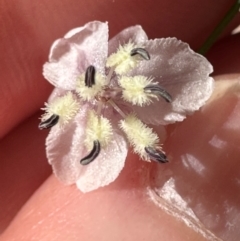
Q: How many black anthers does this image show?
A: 6